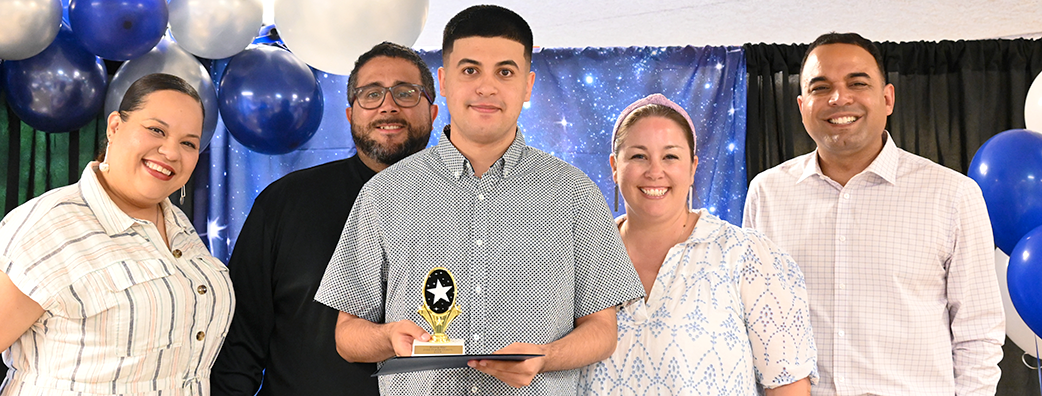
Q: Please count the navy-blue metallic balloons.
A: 3